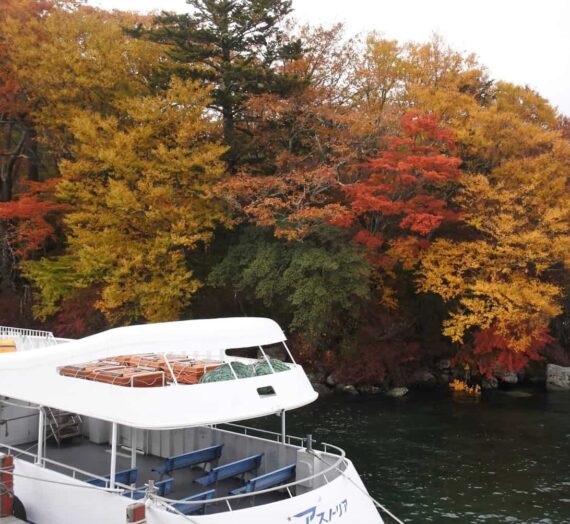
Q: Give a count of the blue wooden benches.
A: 6